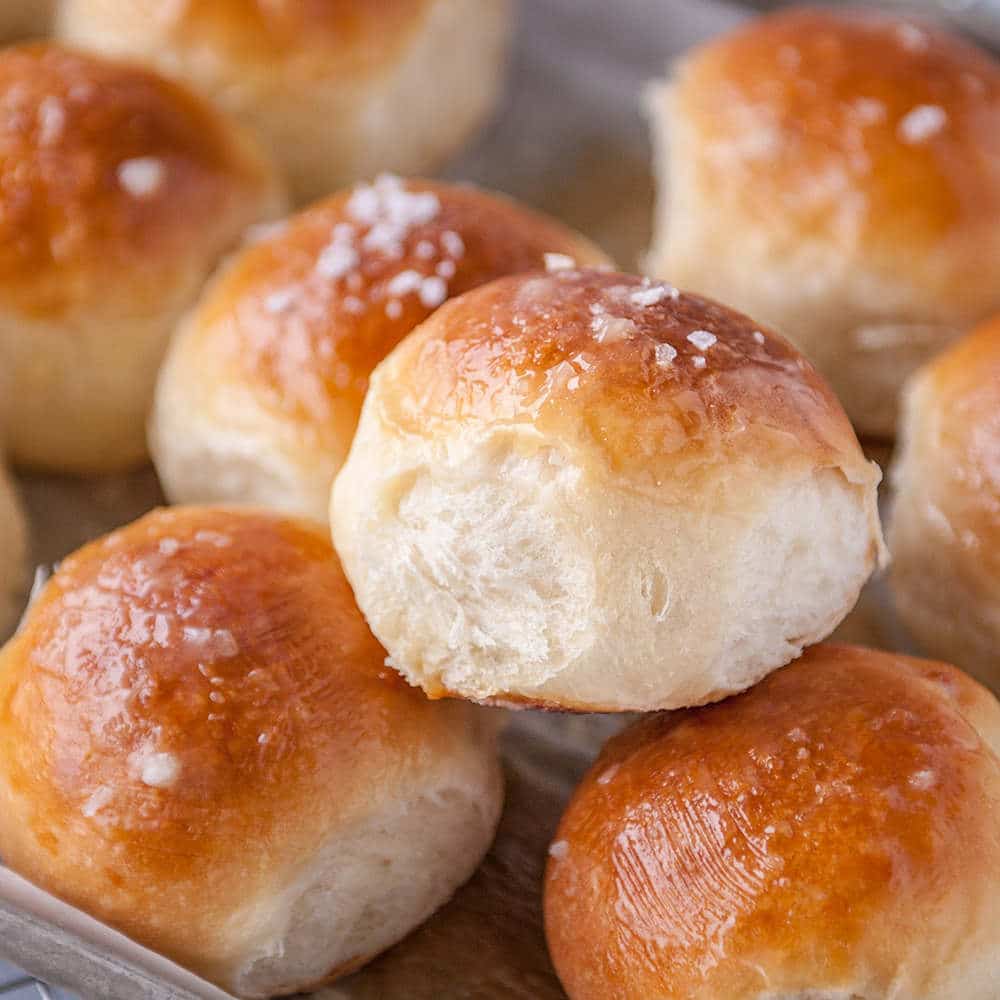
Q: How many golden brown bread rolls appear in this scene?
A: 8